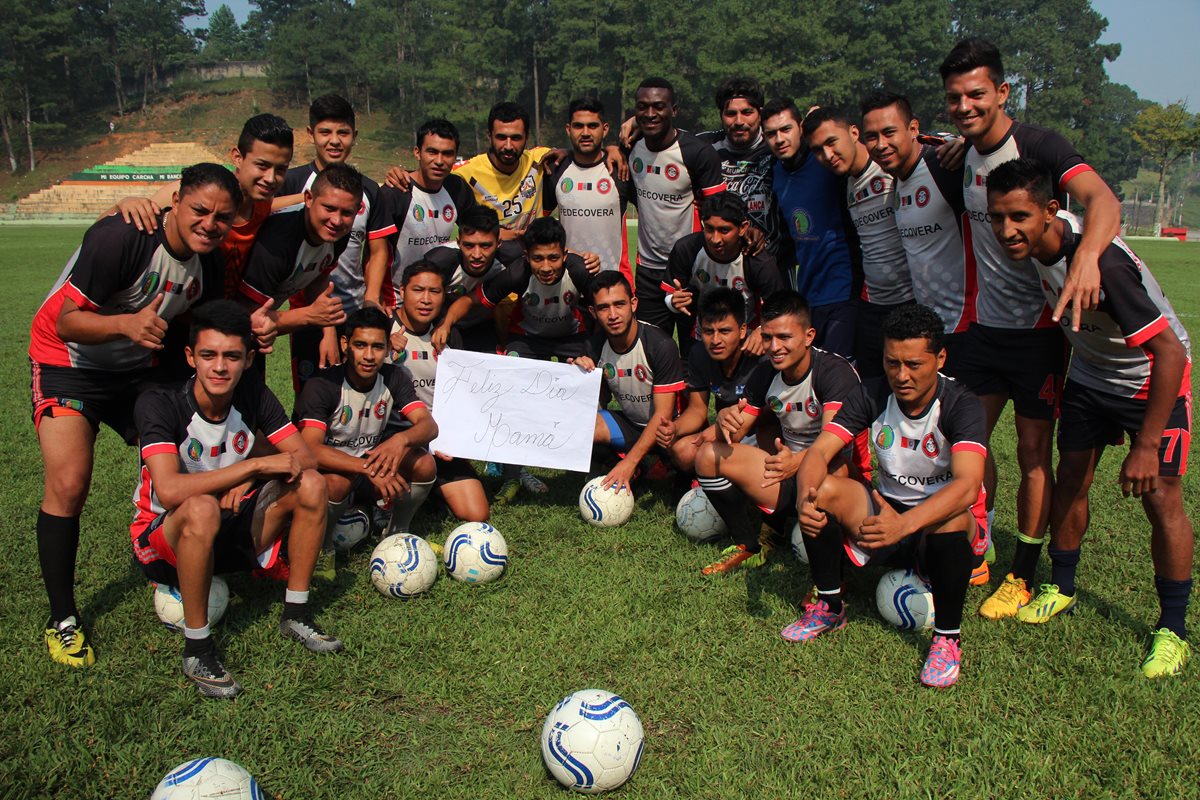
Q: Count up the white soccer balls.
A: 10